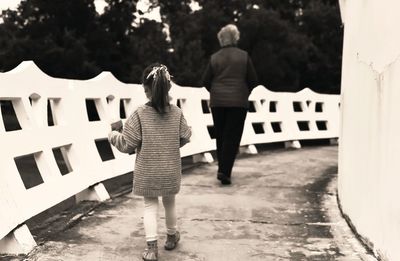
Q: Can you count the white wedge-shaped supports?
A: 5